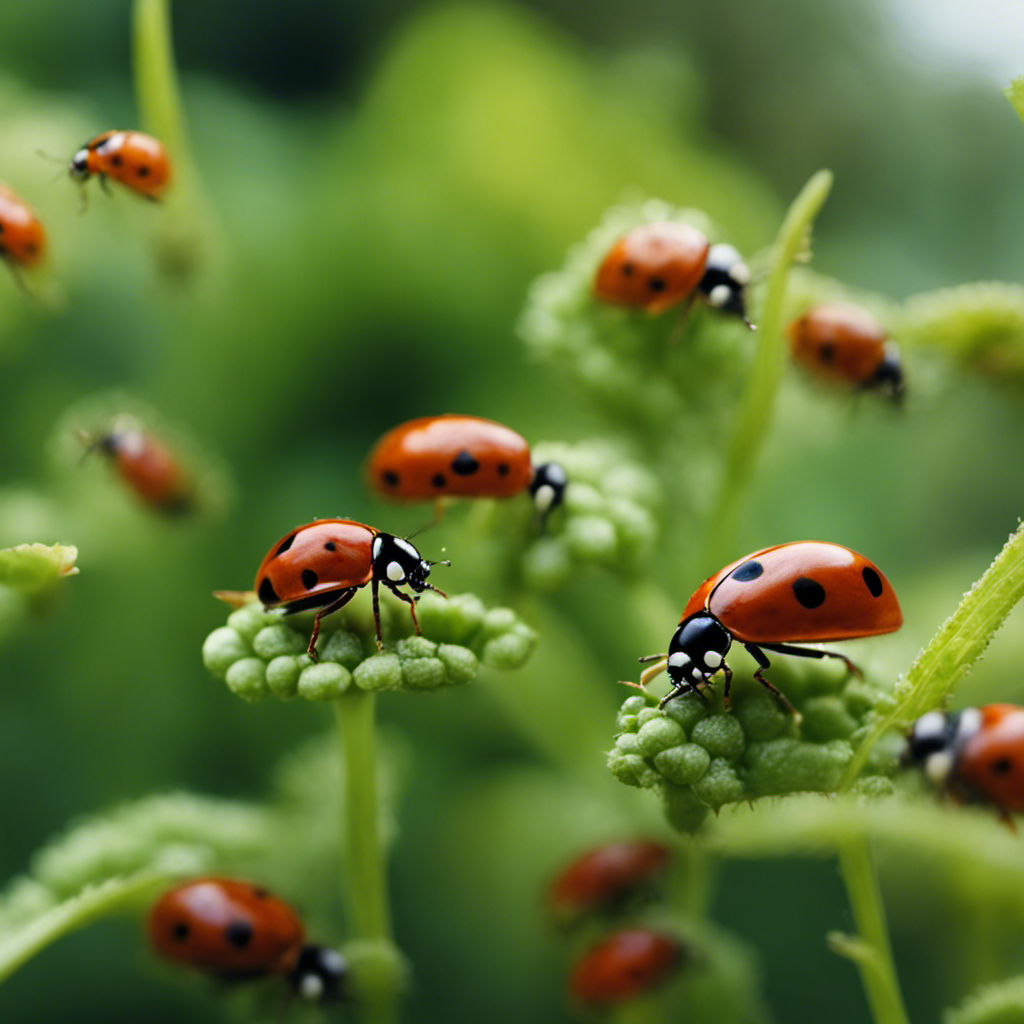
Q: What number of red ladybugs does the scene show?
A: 12